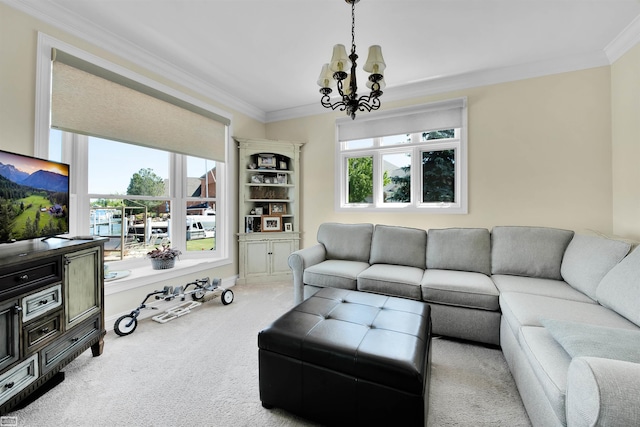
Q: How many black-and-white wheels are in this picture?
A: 3